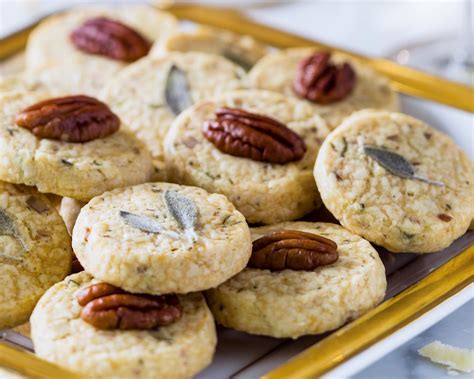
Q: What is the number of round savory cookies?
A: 11